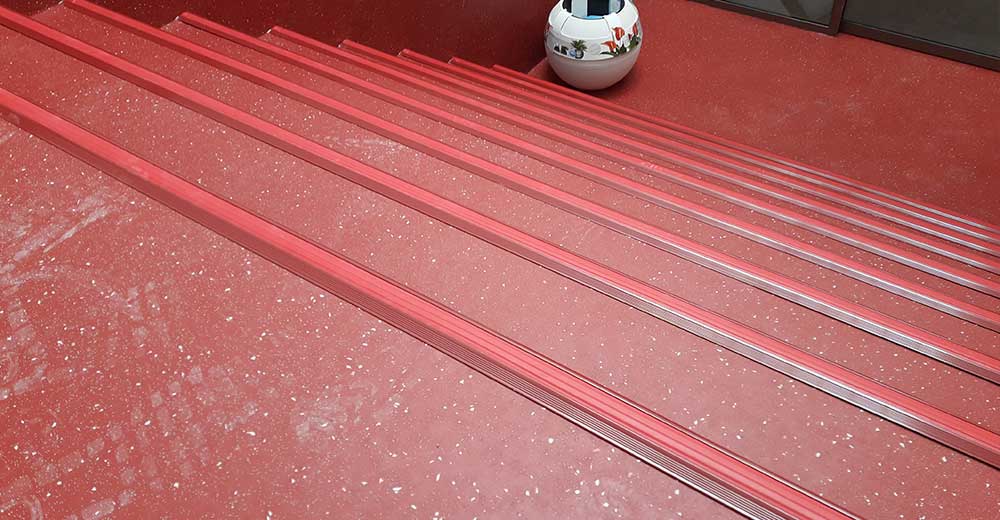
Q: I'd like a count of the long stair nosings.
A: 9